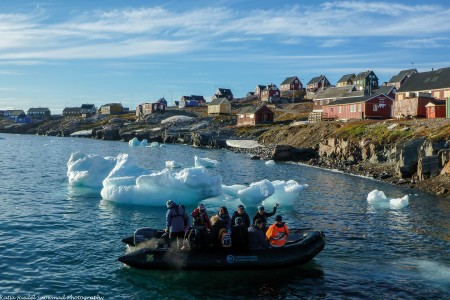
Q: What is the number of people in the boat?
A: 9